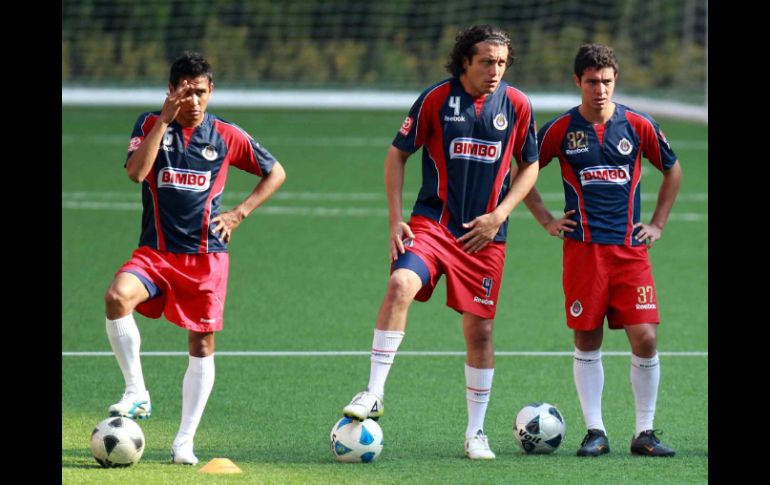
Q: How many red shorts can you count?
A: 3